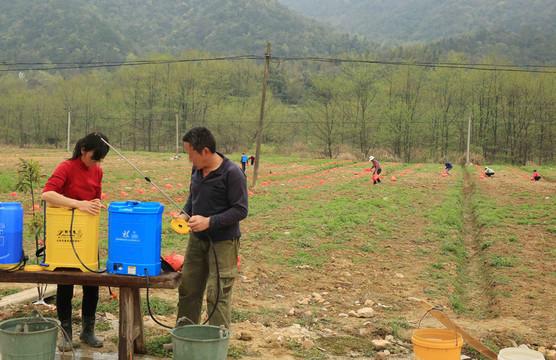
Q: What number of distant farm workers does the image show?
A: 6